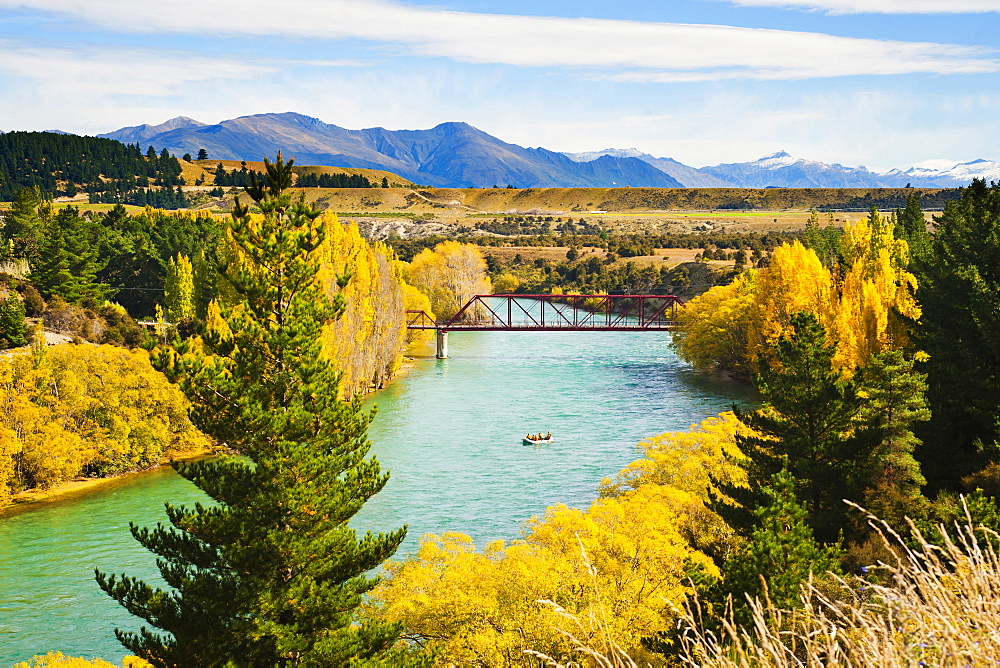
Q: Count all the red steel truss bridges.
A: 1